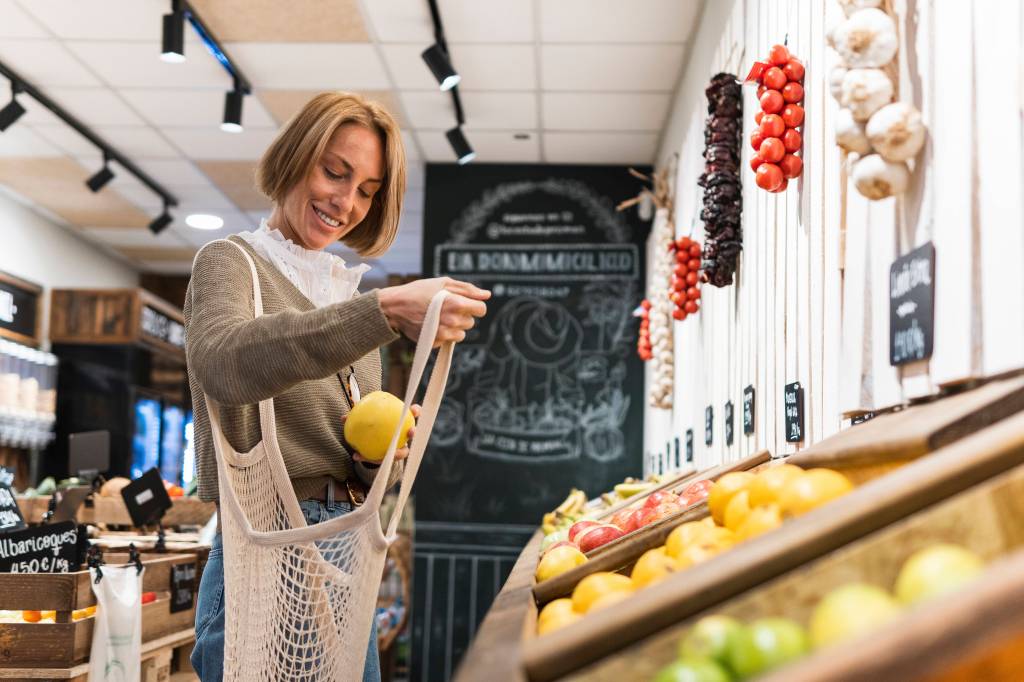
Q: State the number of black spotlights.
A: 7